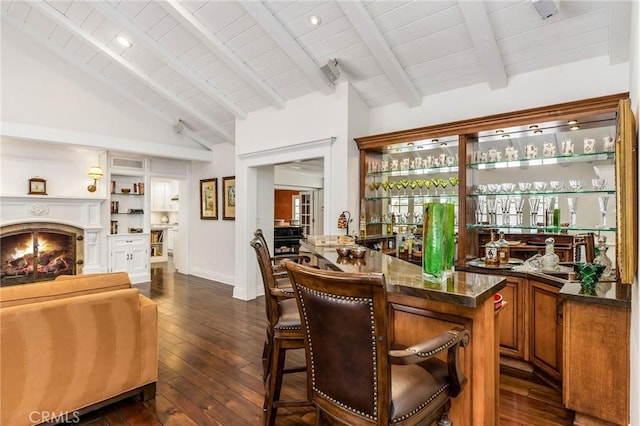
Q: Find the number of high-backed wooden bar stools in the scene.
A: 3